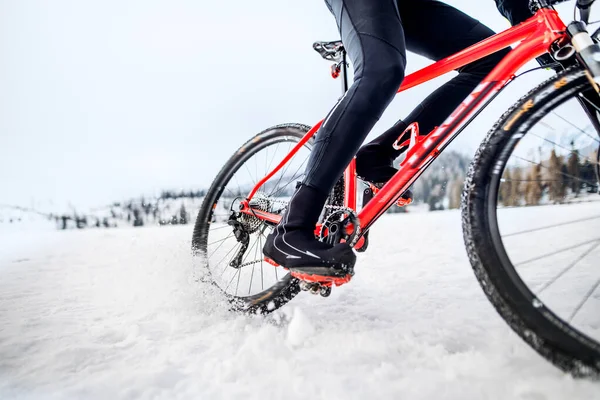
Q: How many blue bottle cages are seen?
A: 0